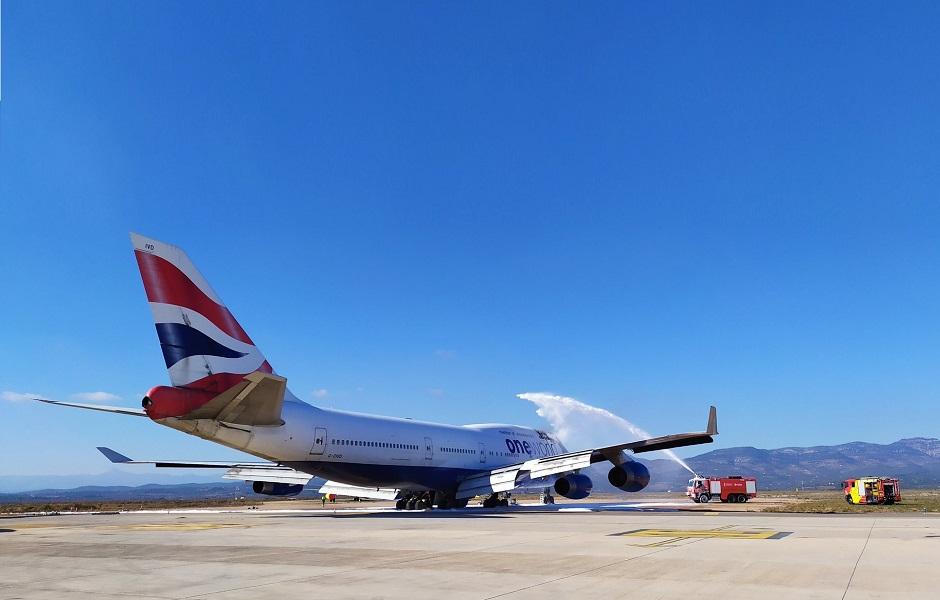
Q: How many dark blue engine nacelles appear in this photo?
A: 3